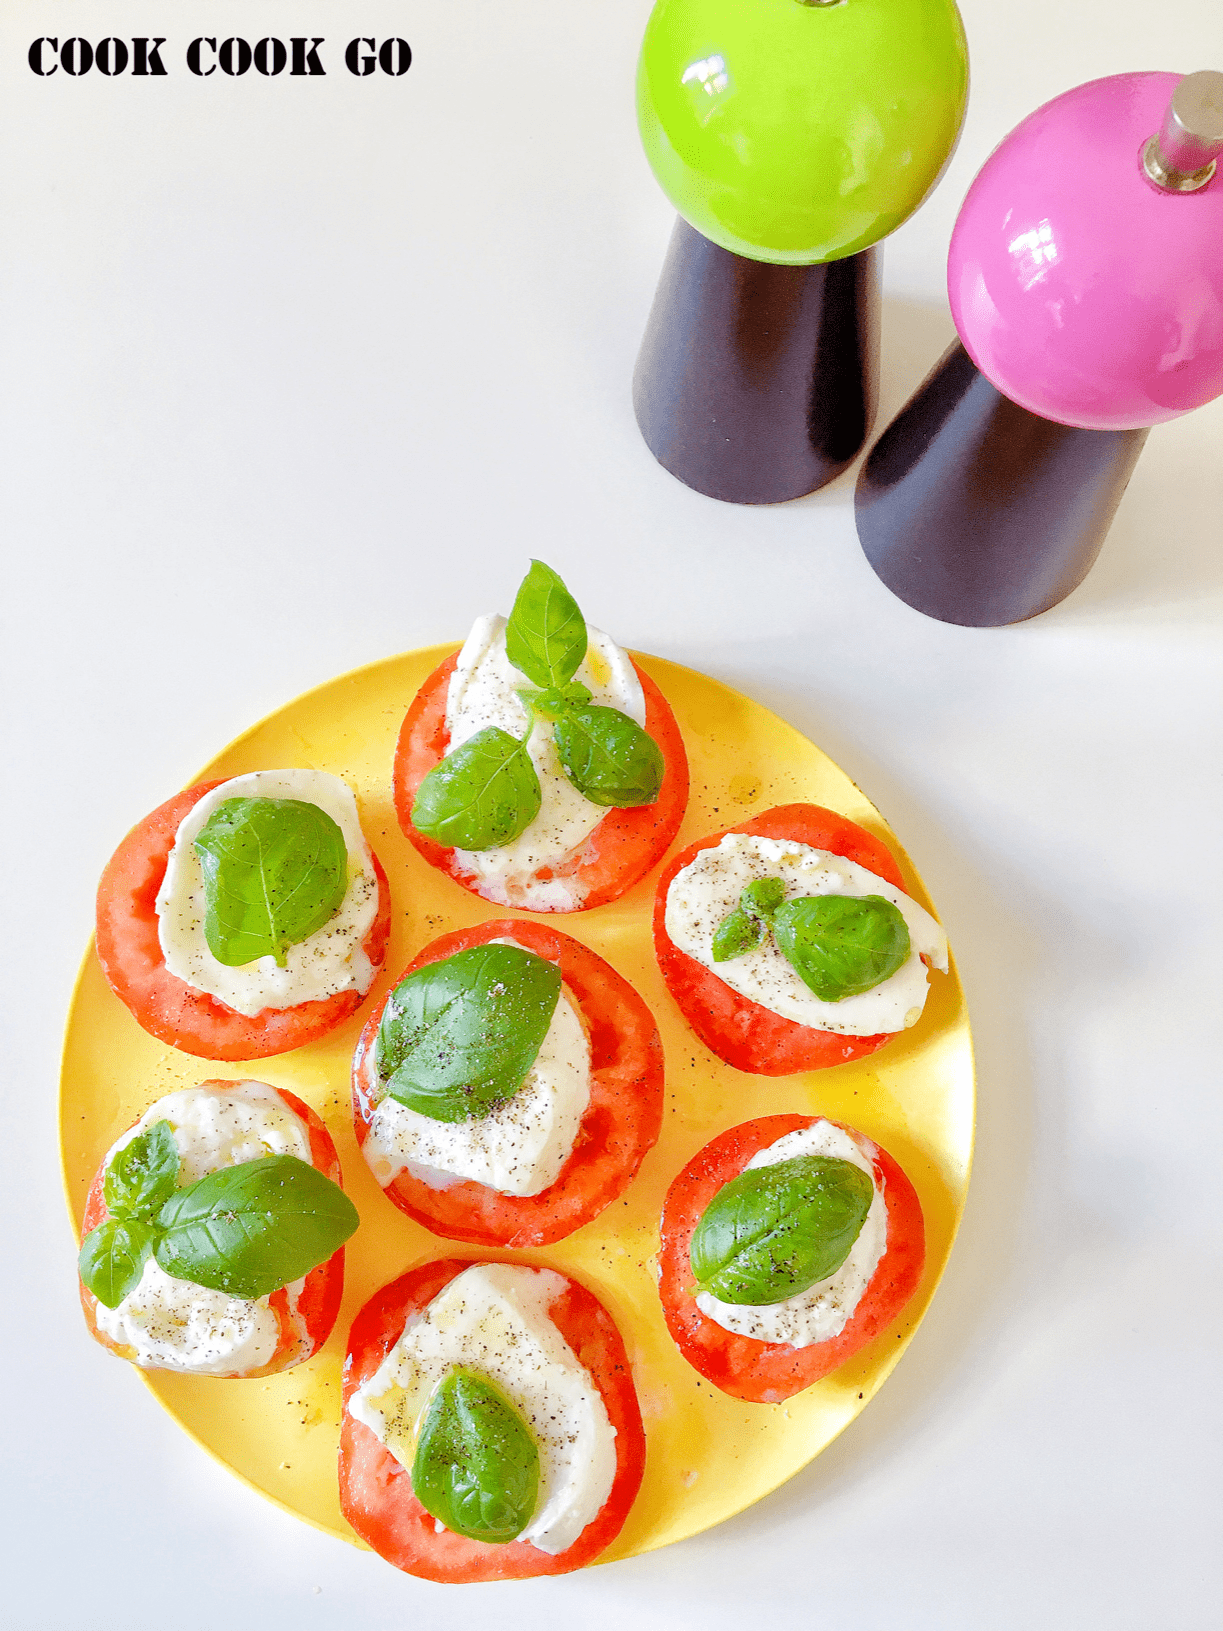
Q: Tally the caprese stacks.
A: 7